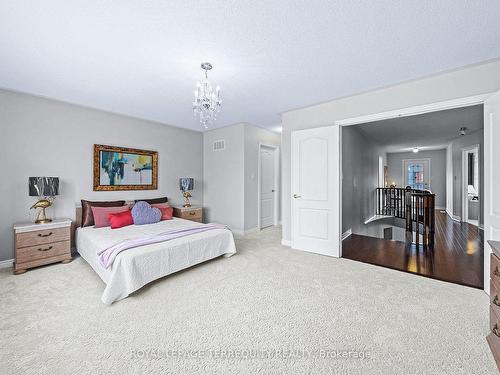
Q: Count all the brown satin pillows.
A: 2